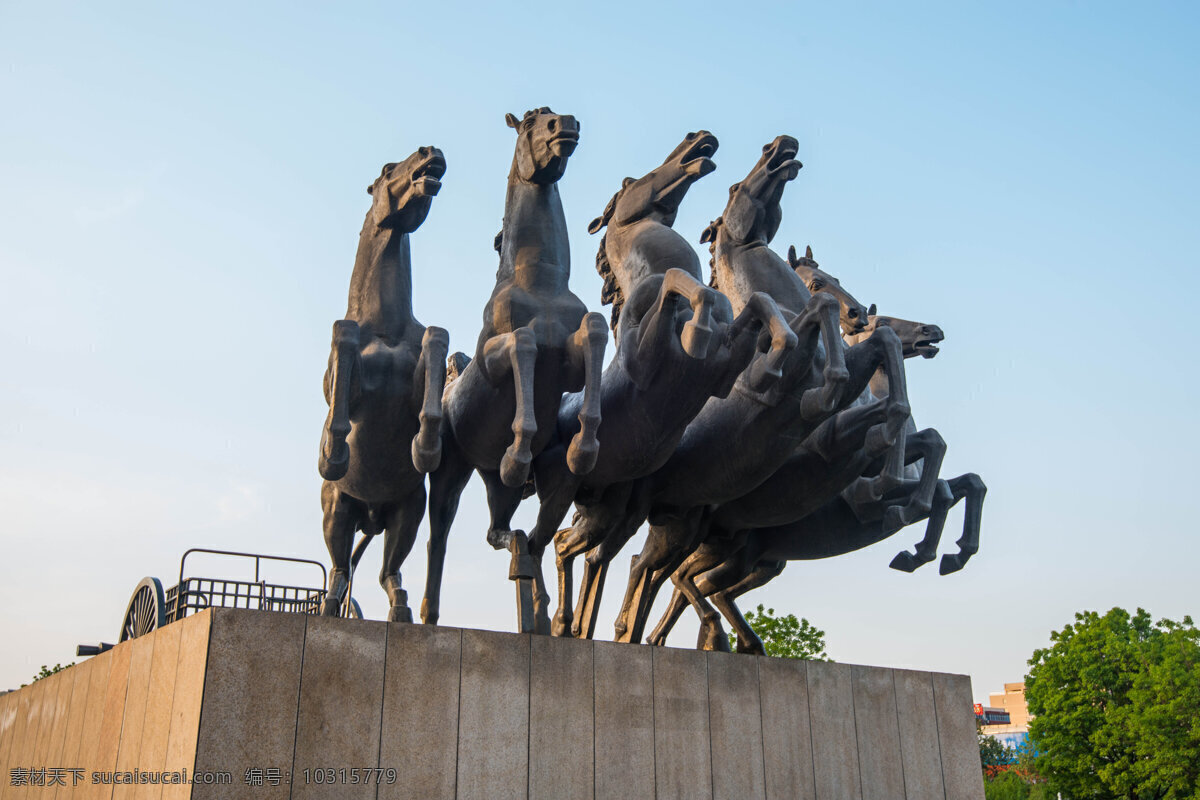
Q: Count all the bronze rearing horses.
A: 6